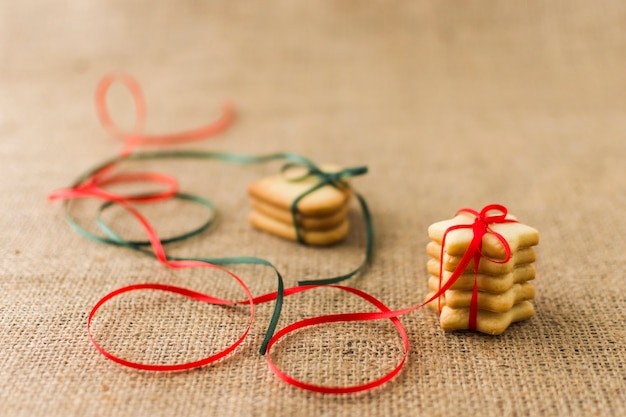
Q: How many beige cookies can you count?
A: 8